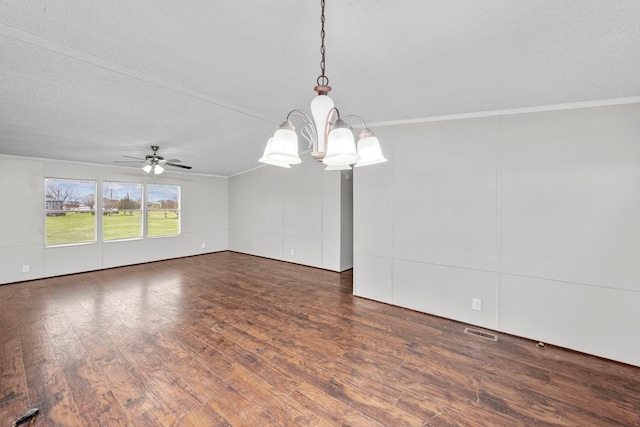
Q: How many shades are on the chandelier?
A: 5